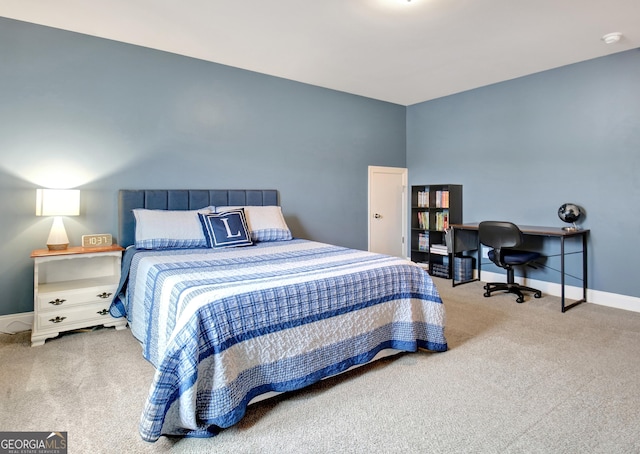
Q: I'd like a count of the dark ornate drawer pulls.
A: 4